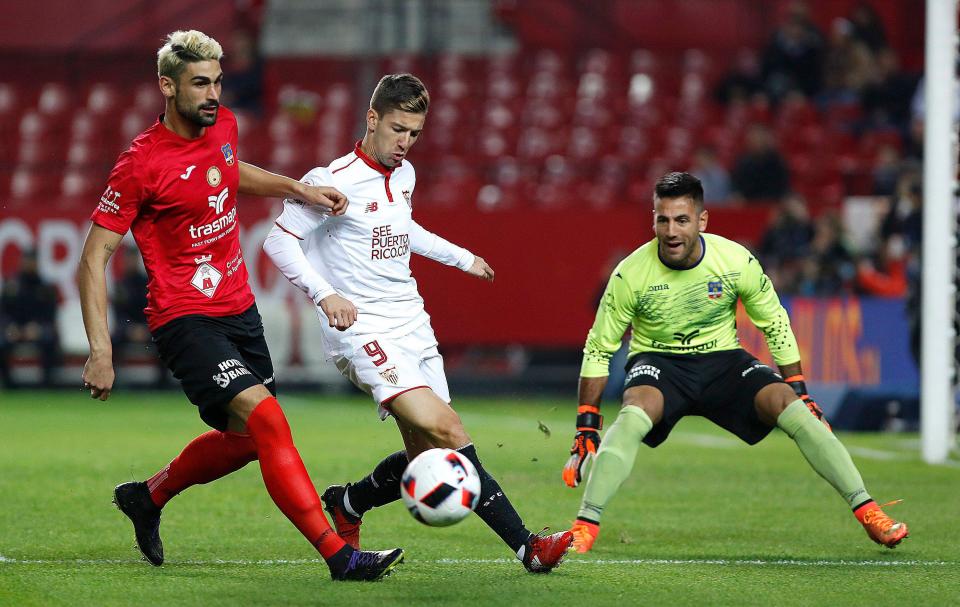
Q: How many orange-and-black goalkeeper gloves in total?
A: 2